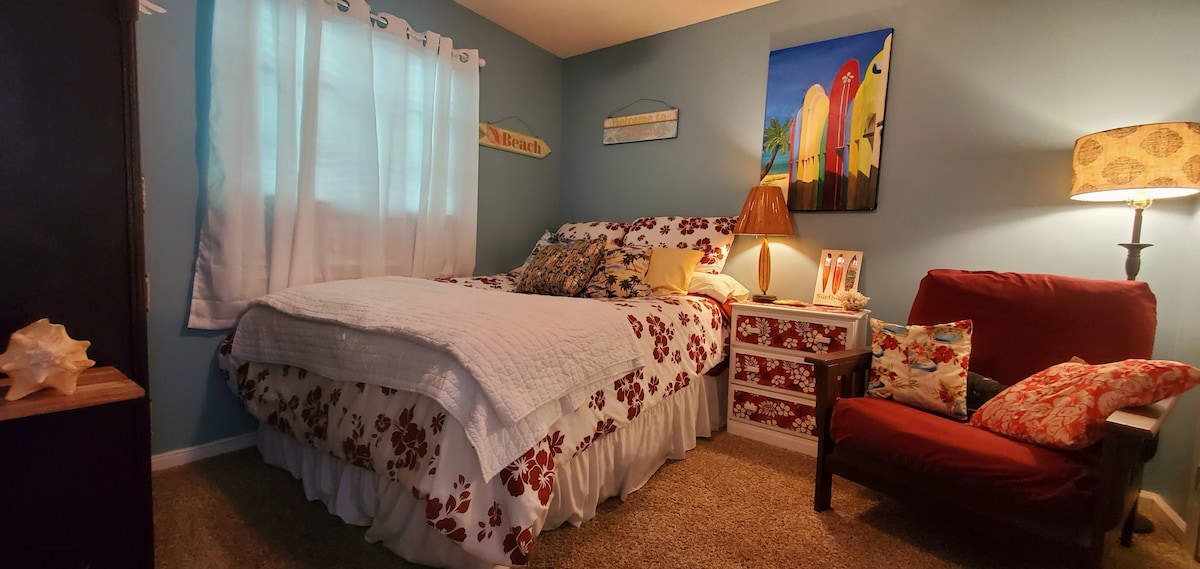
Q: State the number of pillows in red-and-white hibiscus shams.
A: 2